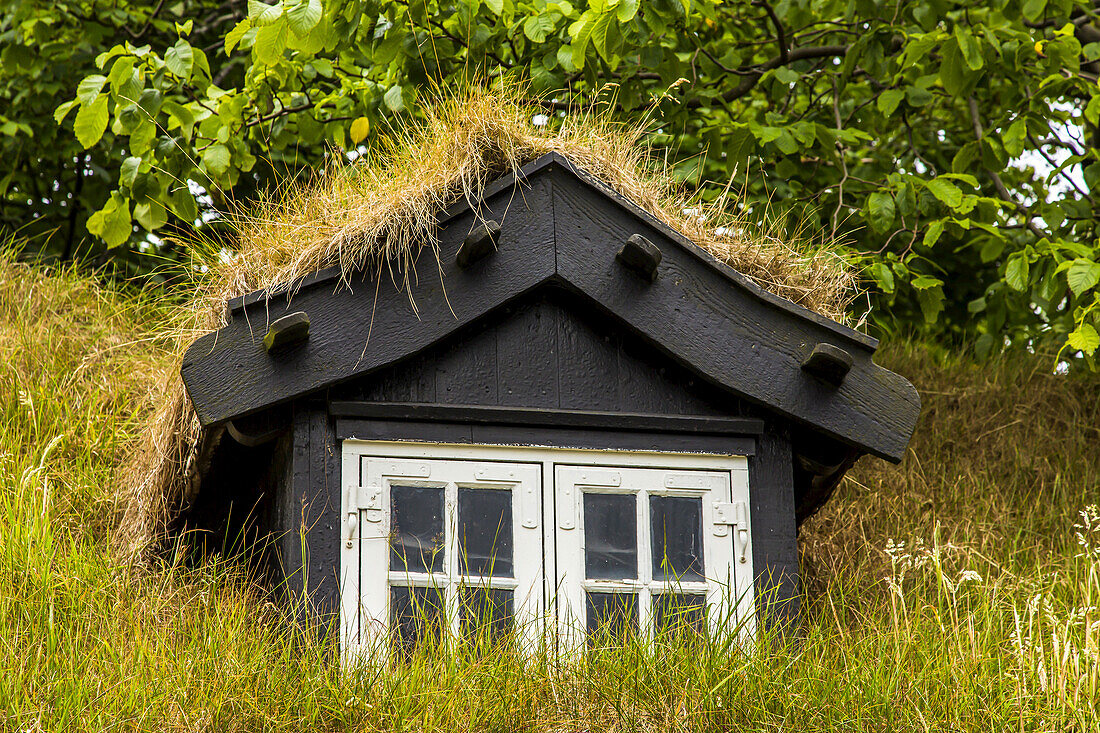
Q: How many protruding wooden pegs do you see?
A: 4